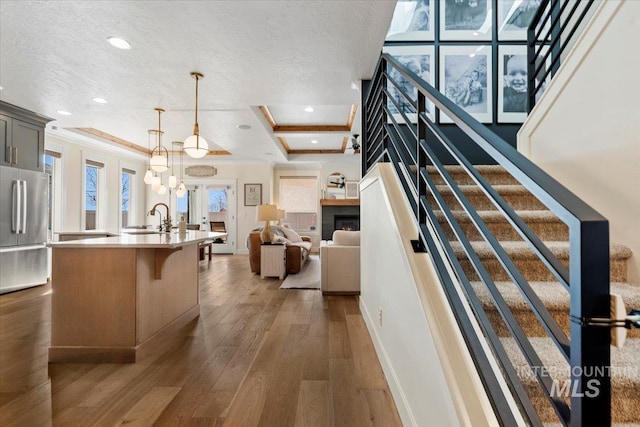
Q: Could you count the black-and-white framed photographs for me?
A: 6